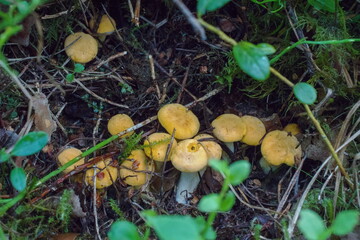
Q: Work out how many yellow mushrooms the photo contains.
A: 14